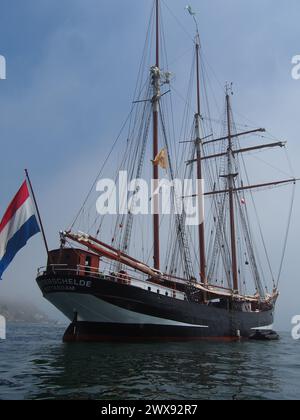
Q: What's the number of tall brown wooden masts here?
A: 3